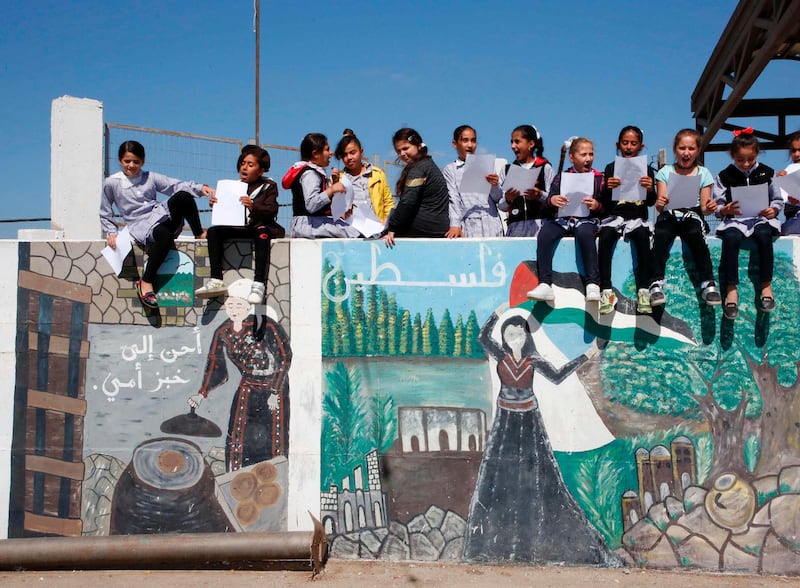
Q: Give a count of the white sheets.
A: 11